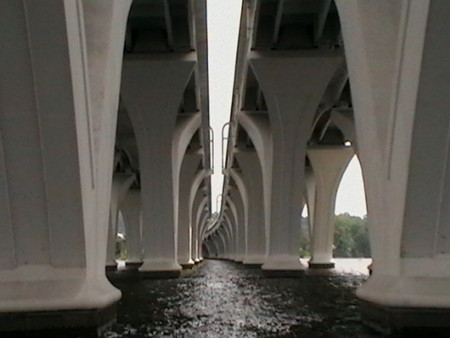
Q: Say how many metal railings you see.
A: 2